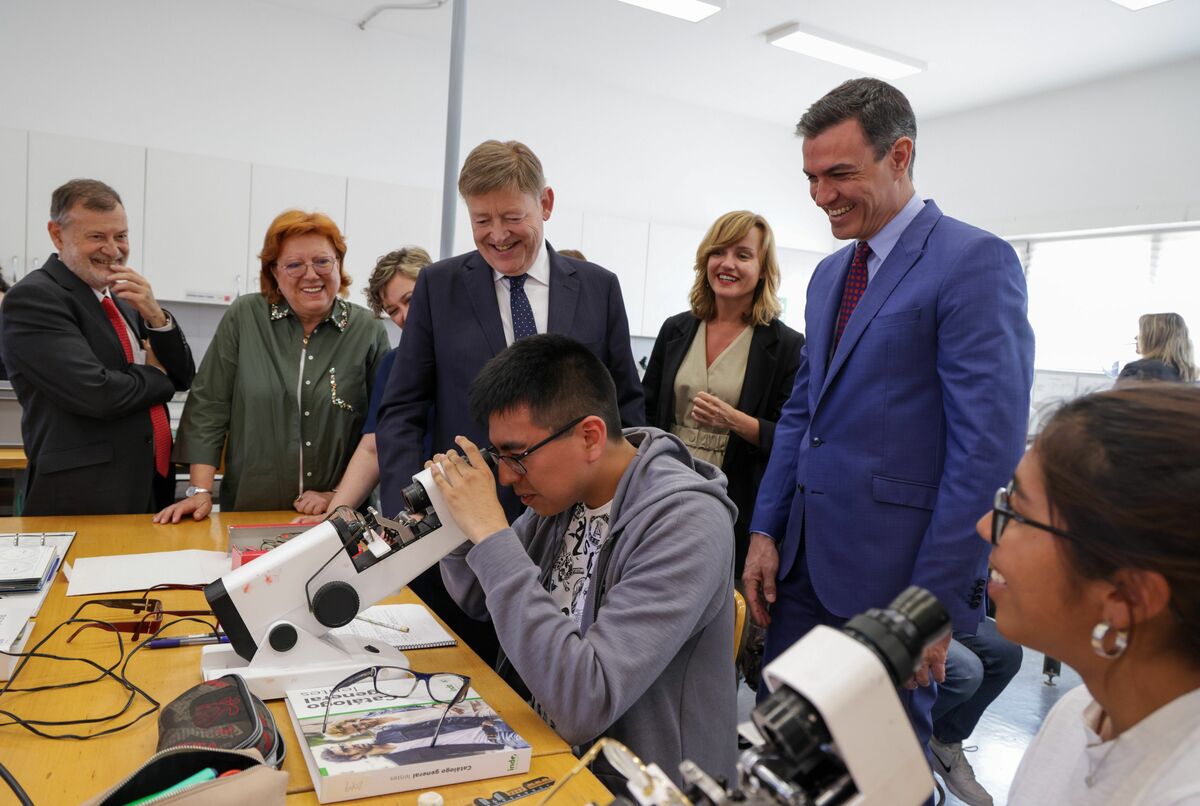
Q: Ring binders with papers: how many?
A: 1